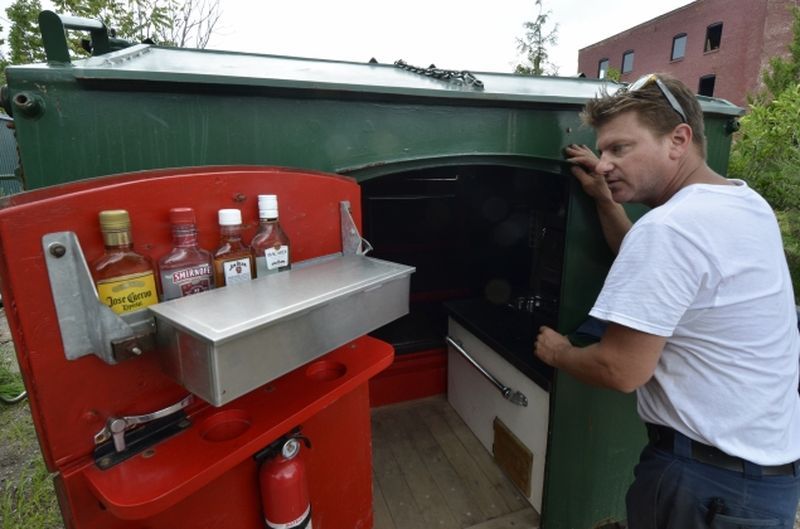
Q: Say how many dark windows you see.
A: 2